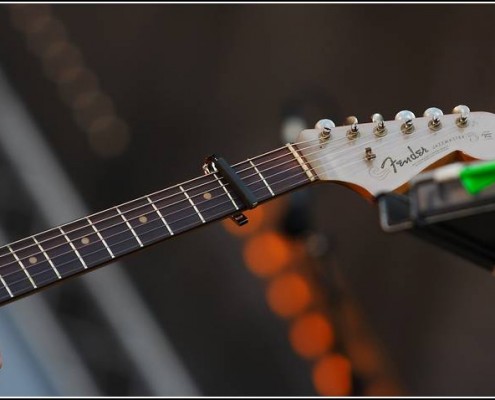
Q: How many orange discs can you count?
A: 5